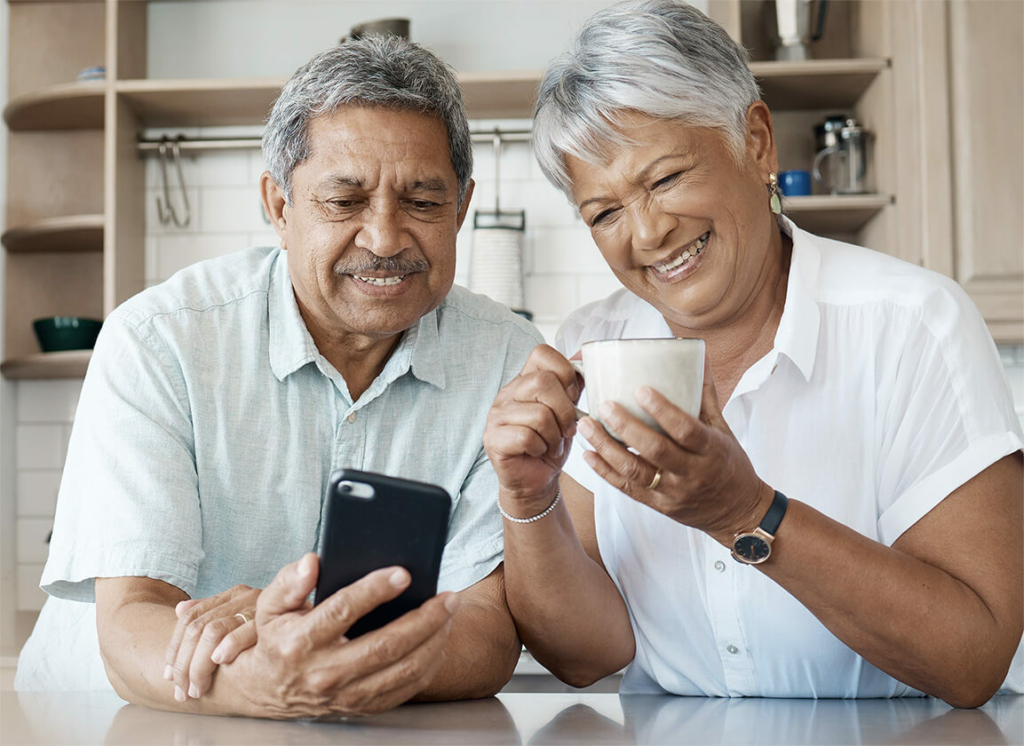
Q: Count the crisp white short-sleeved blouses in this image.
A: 1